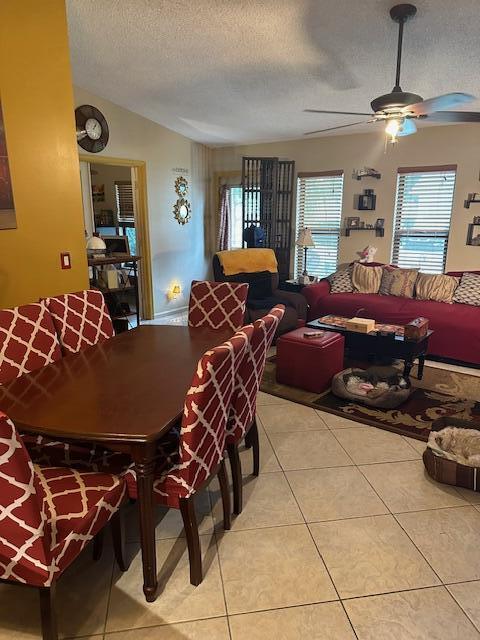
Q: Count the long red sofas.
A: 1